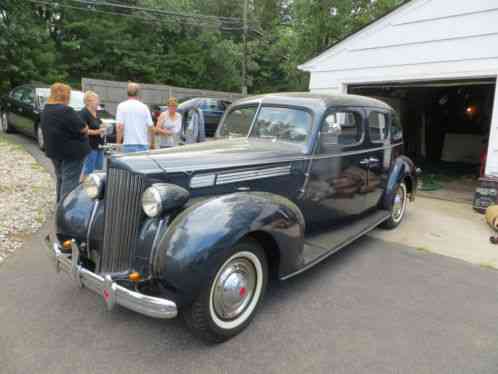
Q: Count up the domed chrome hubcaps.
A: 2